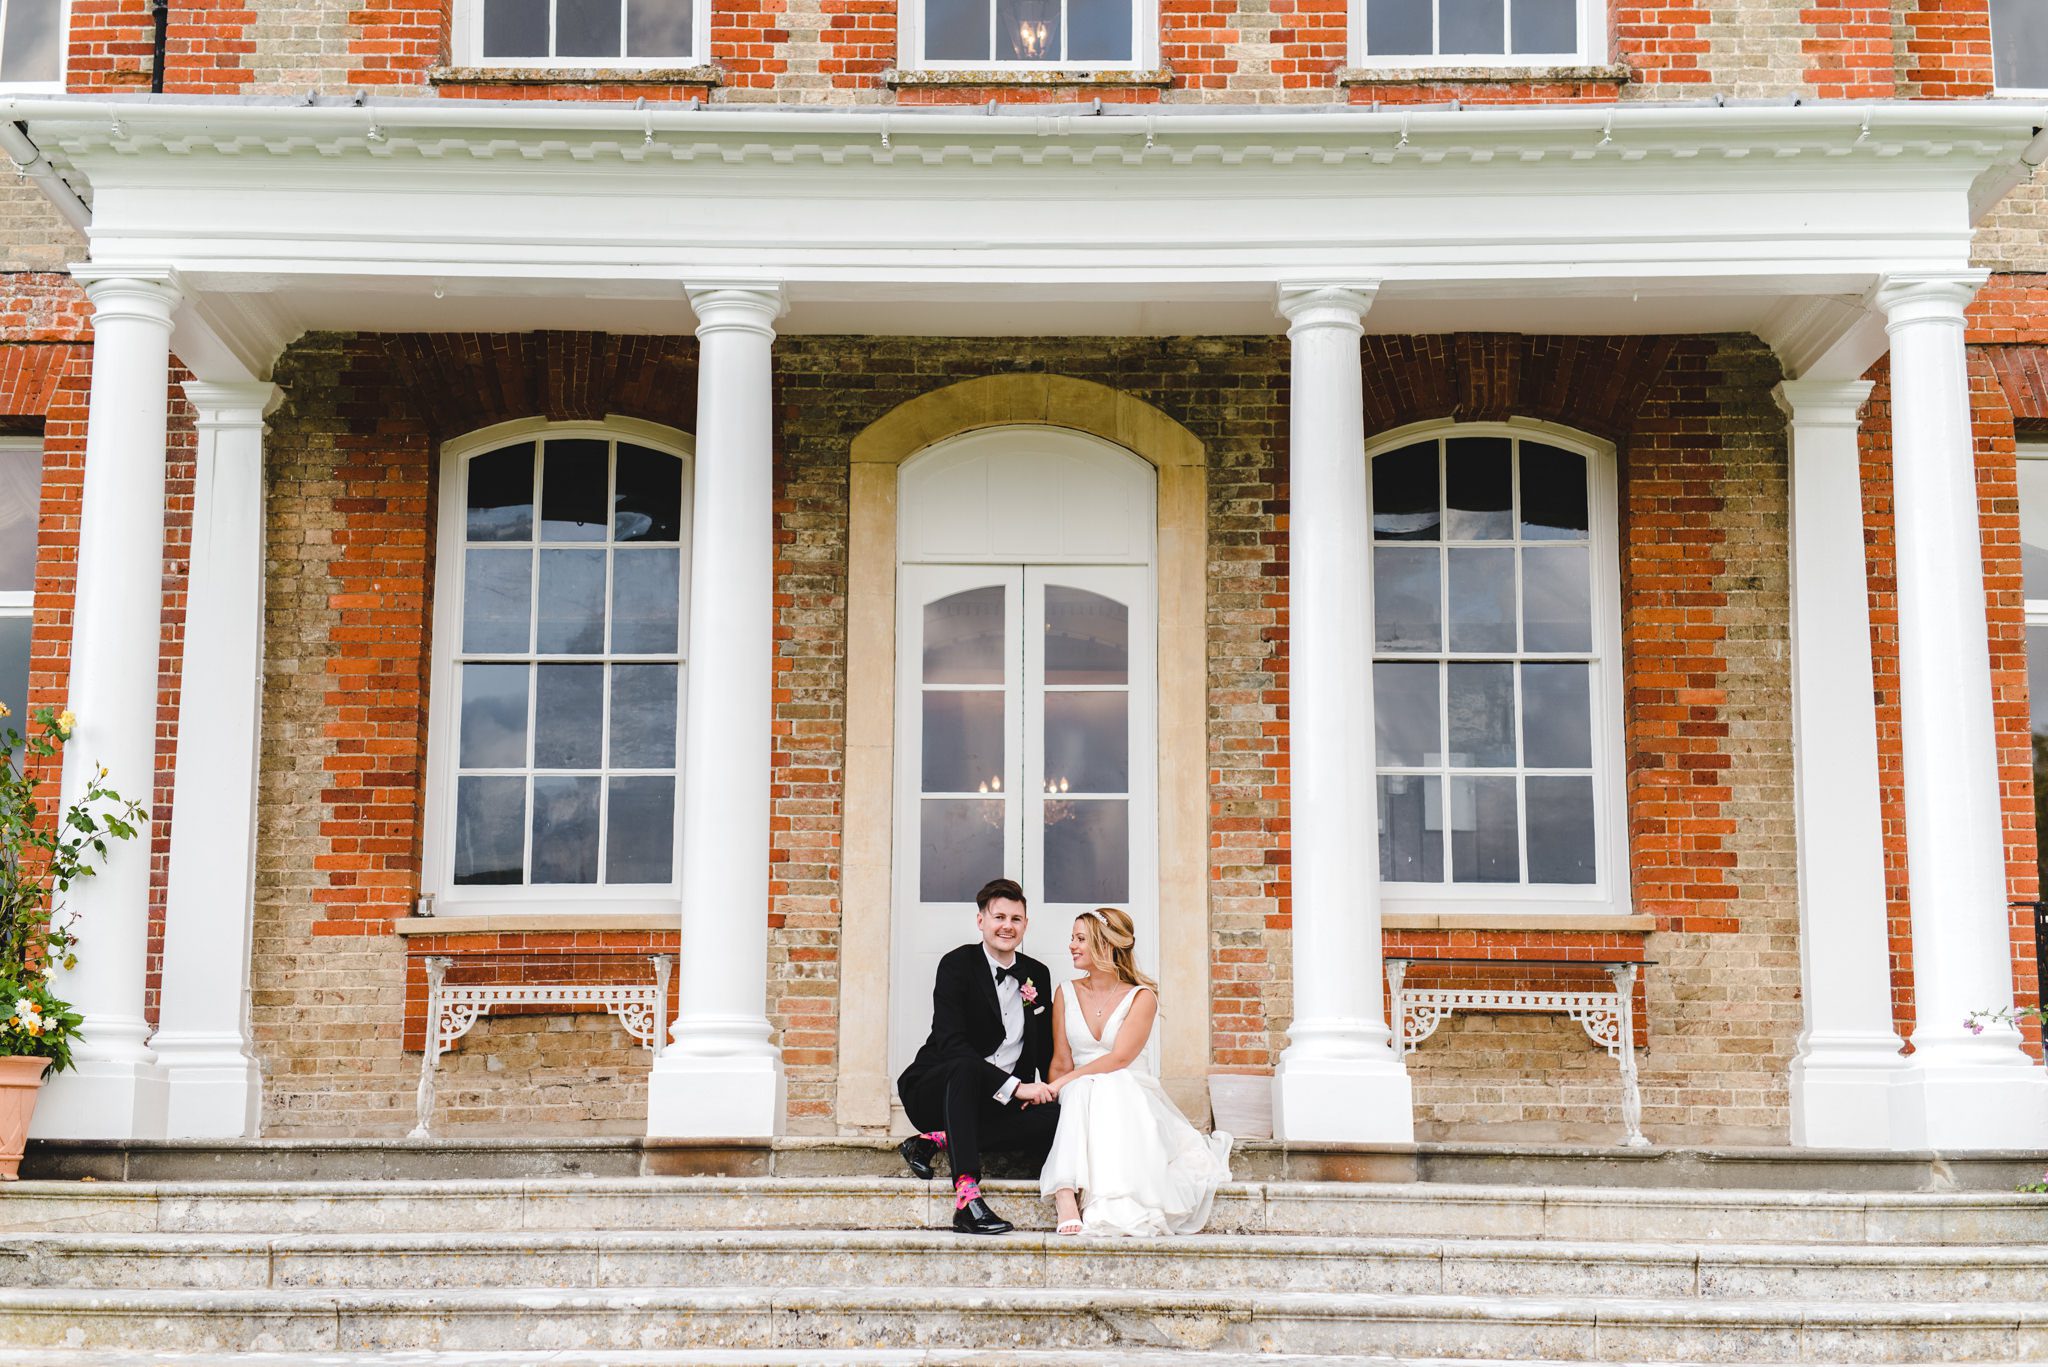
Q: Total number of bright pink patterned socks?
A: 2